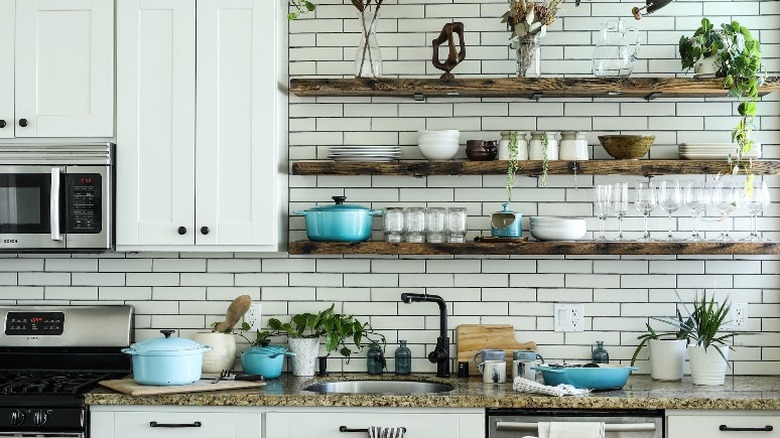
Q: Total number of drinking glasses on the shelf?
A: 11